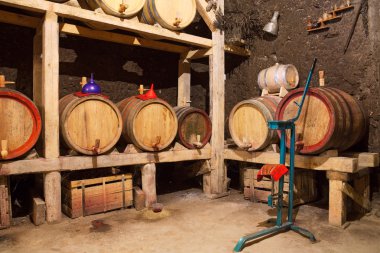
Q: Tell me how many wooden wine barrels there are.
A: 9